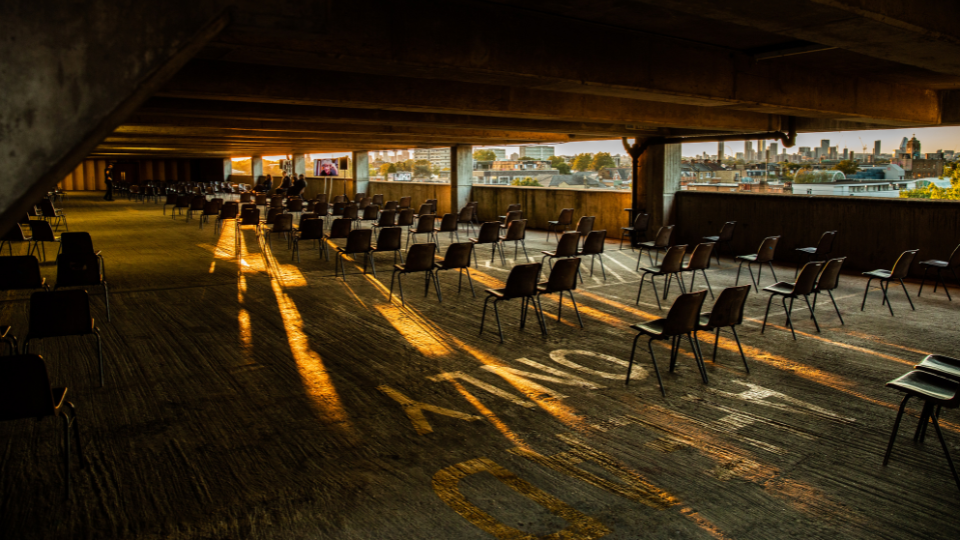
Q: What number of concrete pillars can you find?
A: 6